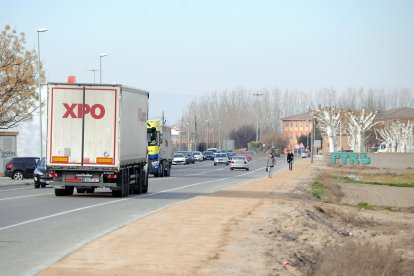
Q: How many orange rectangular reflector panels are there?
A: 2